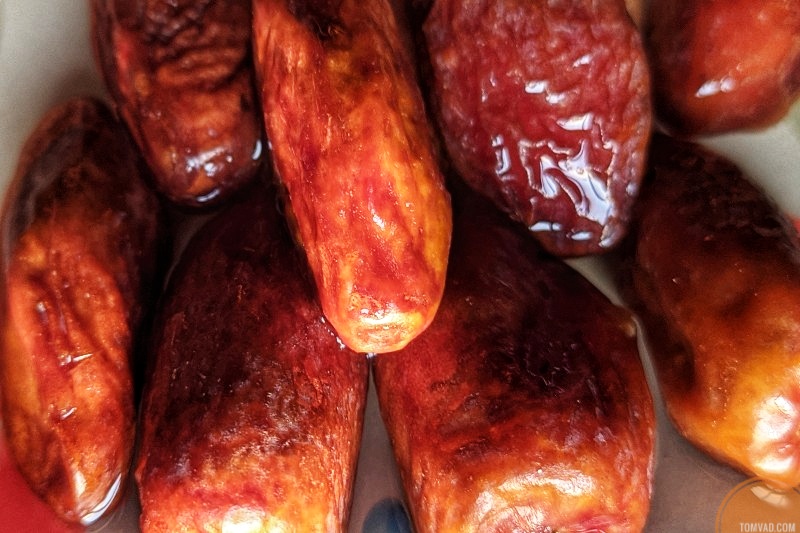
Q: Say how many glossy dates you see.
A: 8